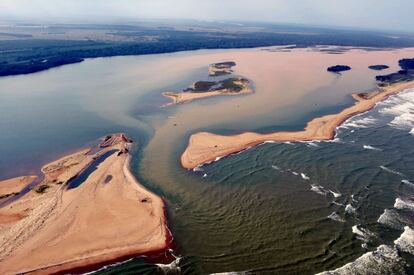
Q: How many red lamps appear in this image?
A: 0